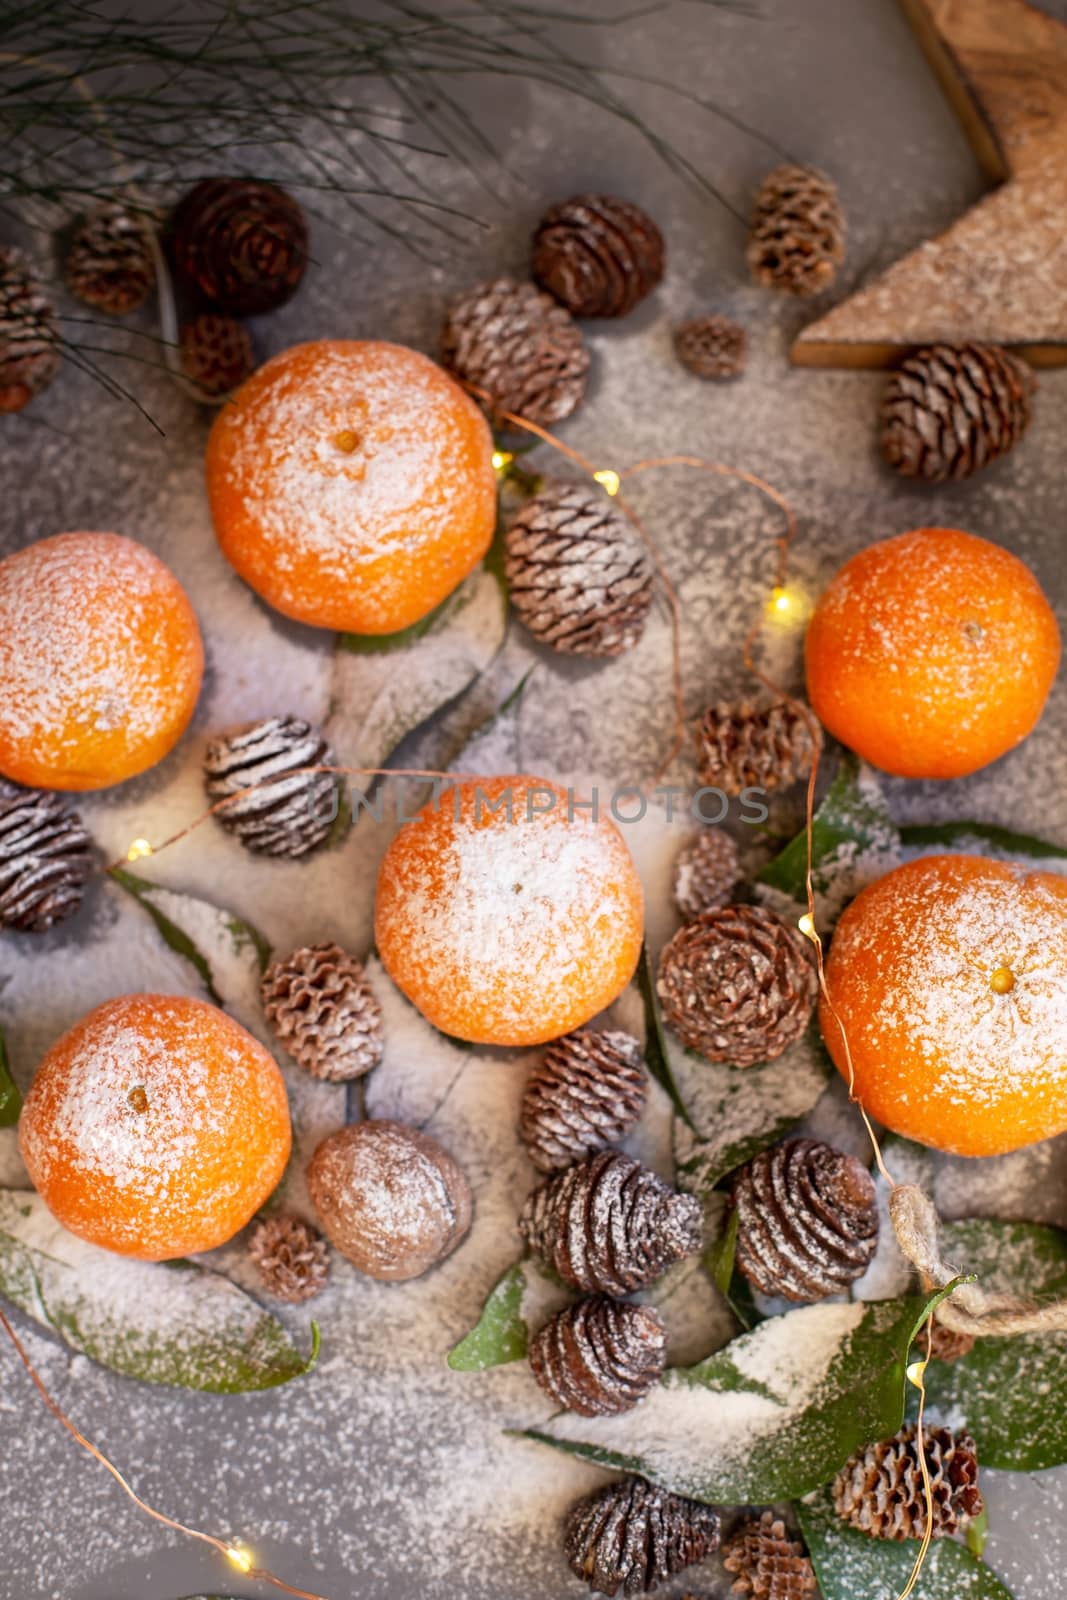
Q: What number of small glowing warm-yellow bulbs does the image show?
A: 7